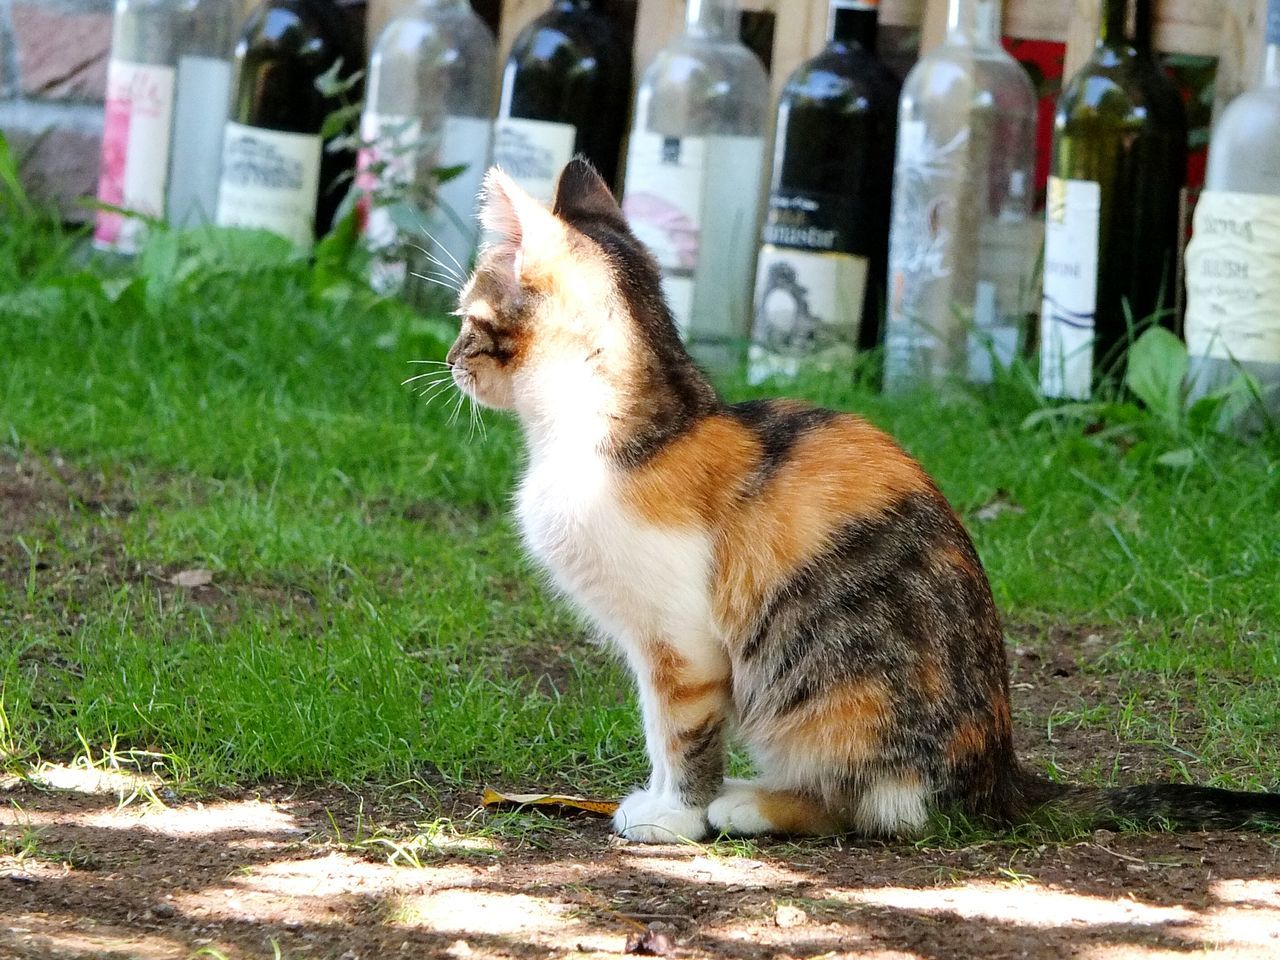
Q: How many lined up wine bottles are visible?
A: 9